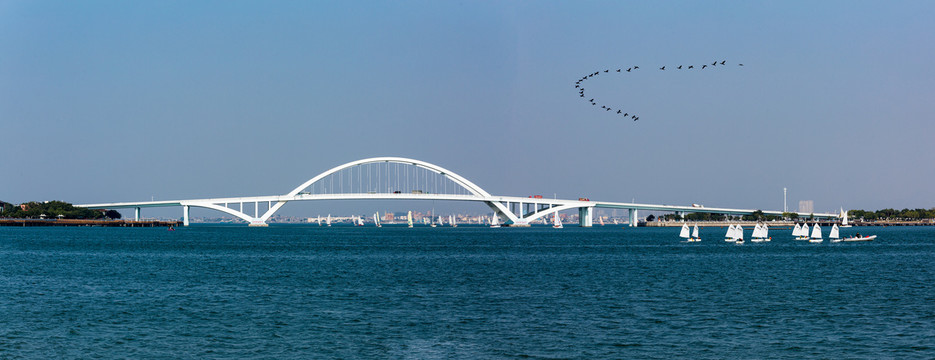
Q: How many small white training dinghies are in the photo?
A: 10